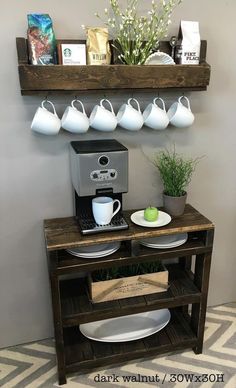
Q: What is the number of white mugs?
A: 7